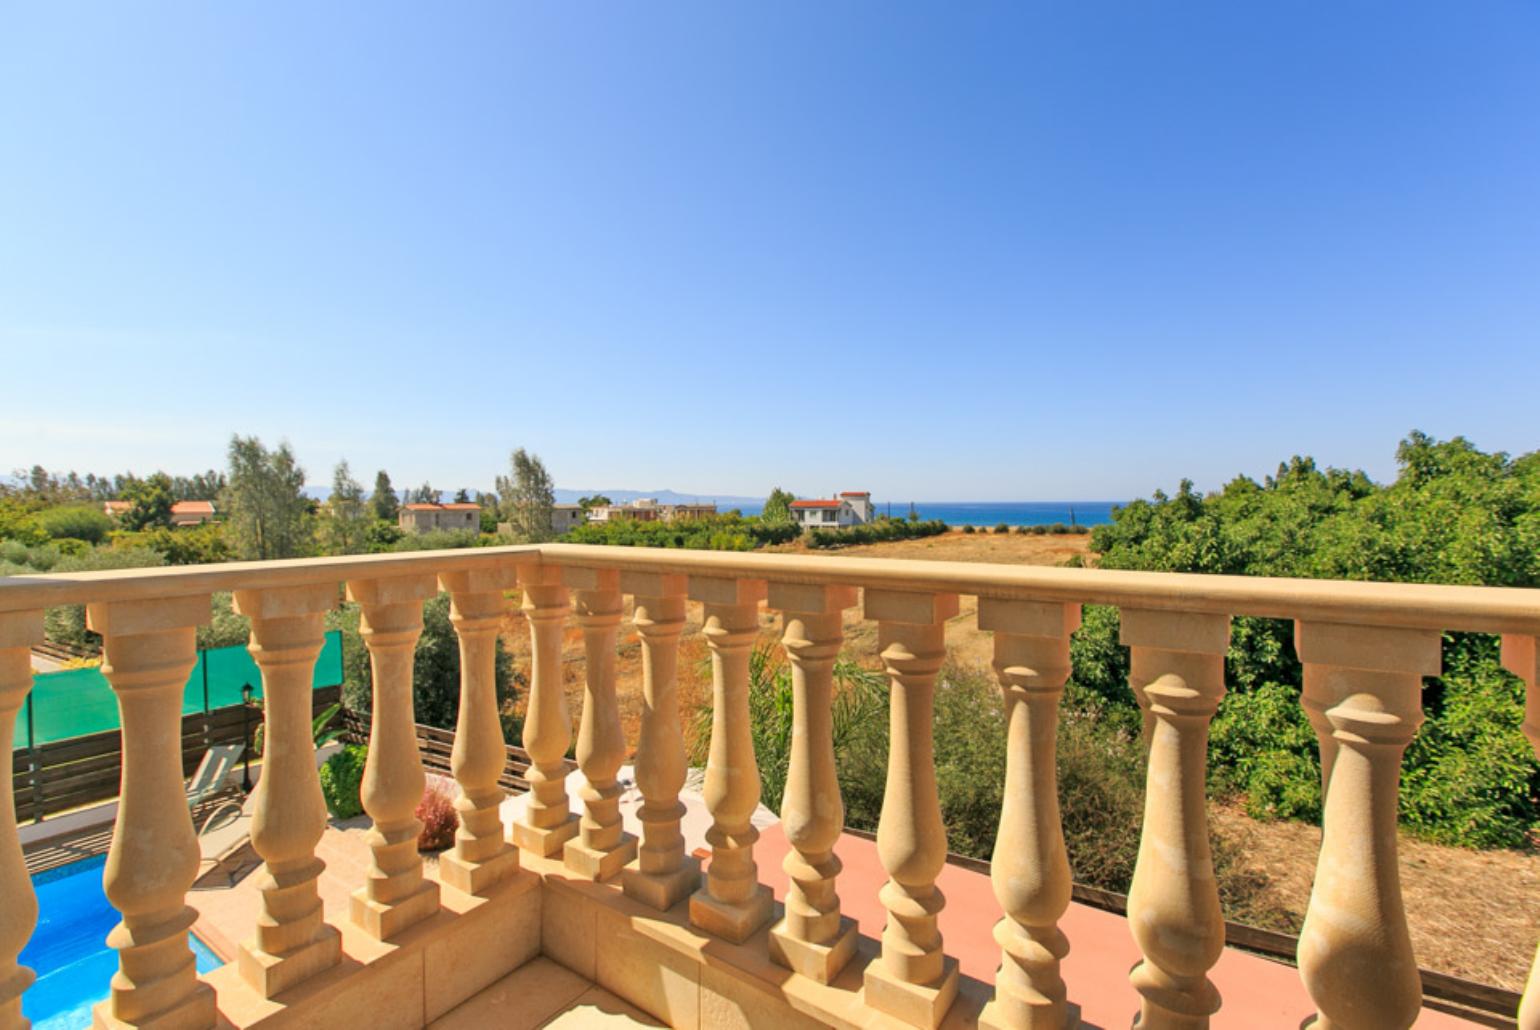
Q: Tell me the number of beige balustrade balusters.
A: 15